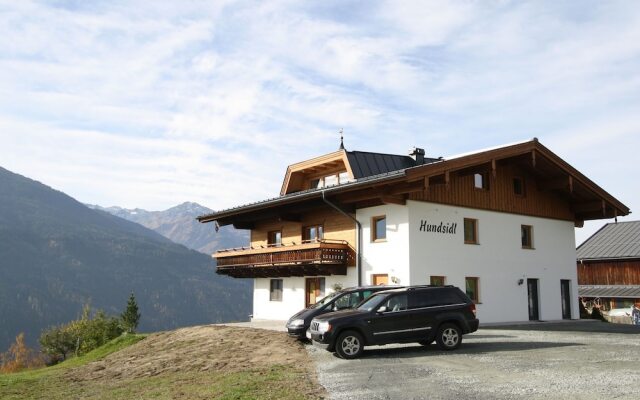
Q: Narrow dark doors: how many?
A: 2